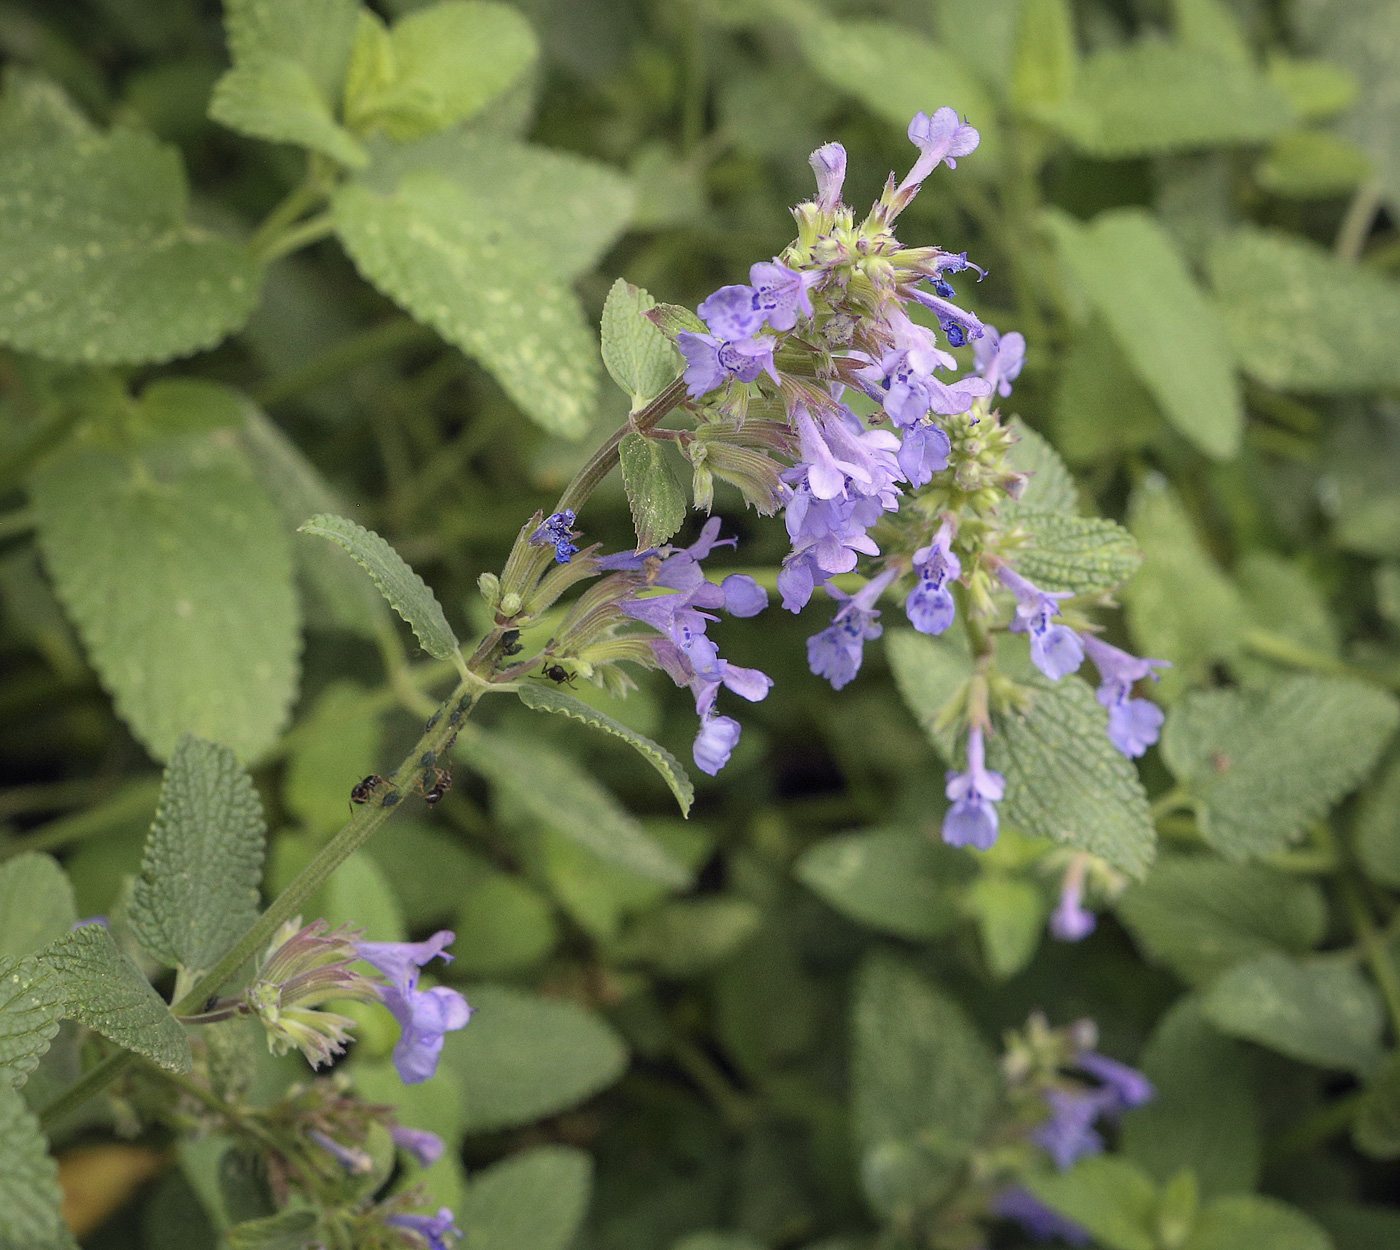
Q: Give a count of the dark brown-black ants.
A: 3